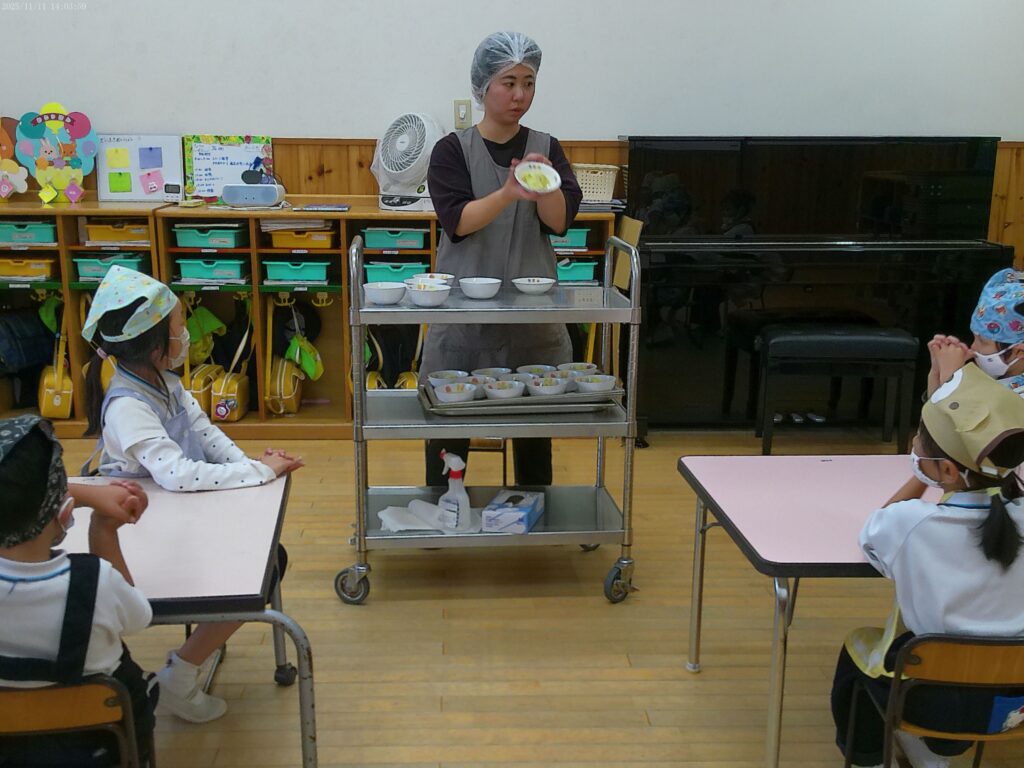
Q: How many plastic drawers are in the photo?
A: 12